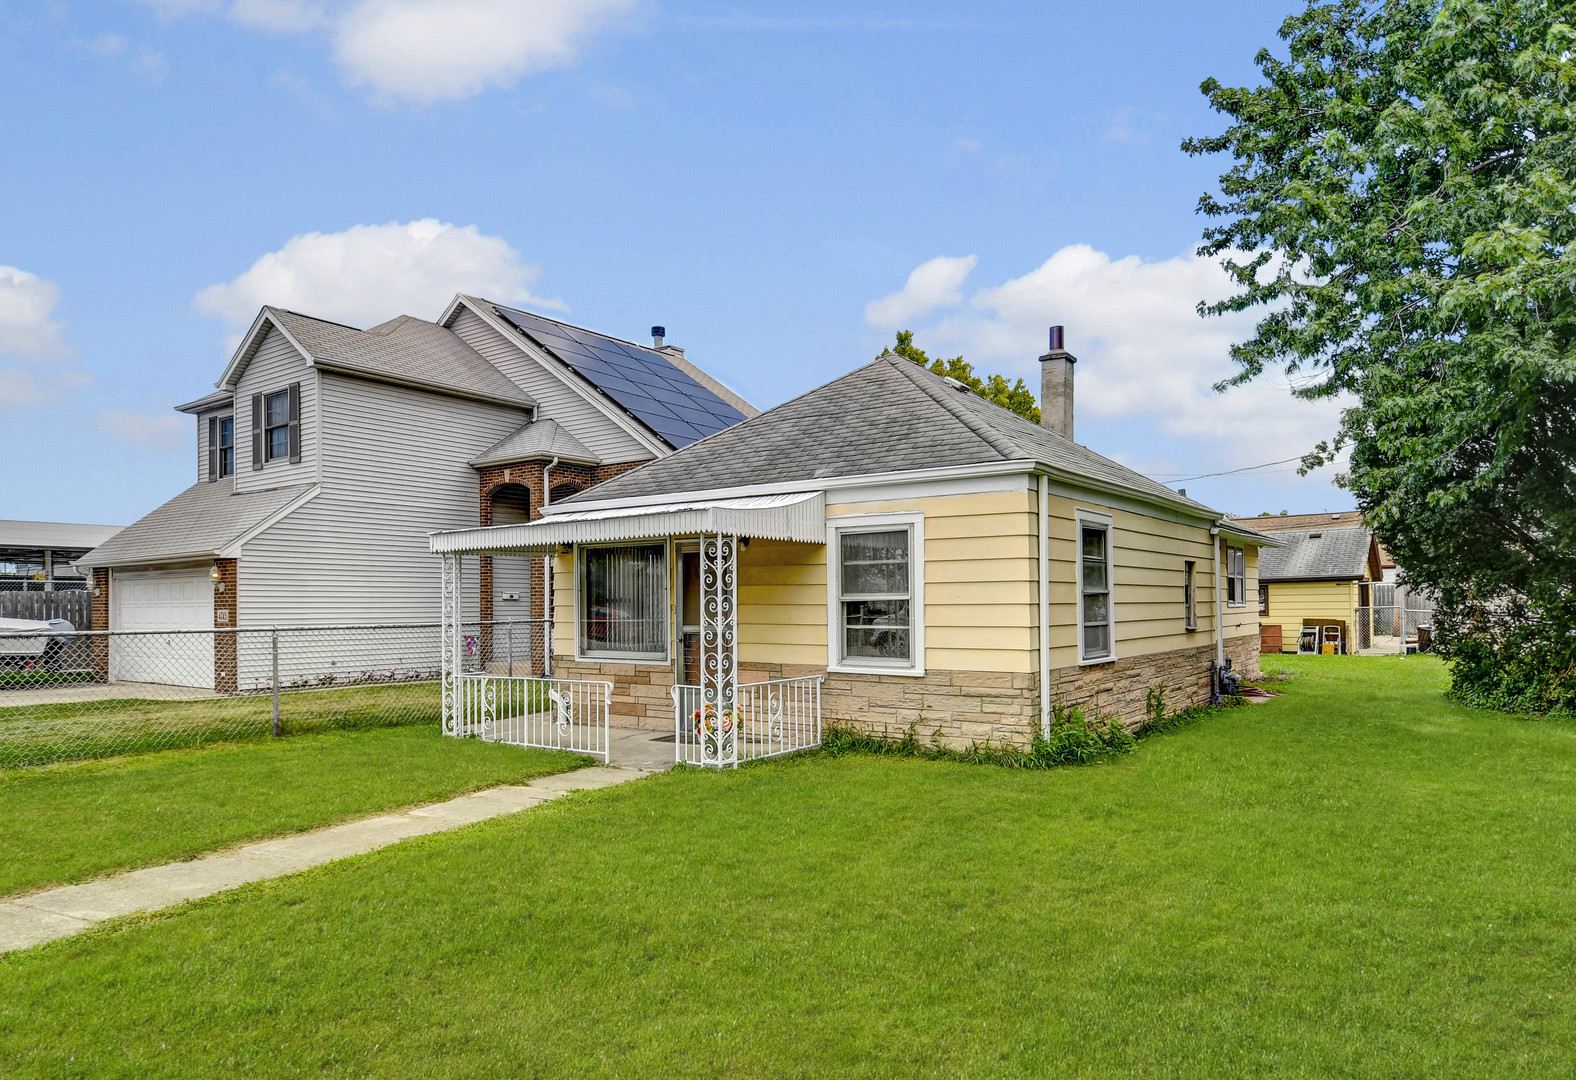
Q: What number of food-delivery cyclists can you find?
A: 0